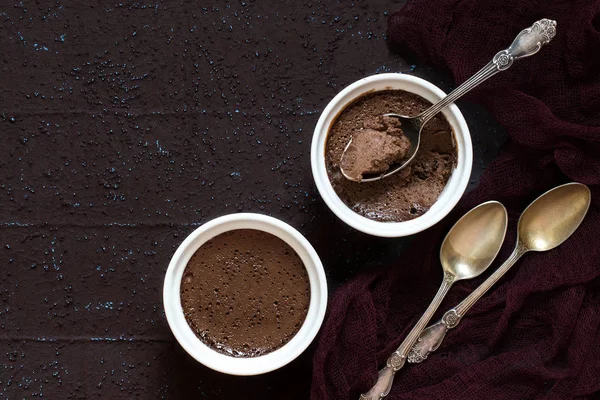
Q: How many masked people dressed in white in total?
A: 0